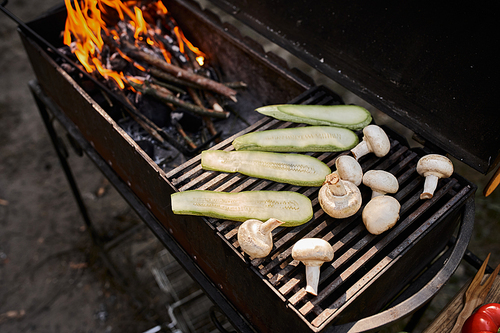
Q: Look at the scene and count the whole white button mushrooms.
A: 8